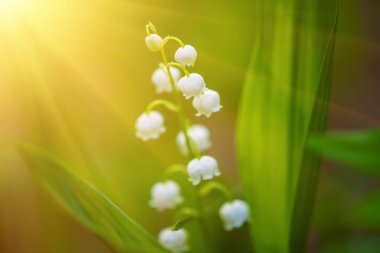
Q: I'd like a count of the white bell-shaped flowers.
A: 11